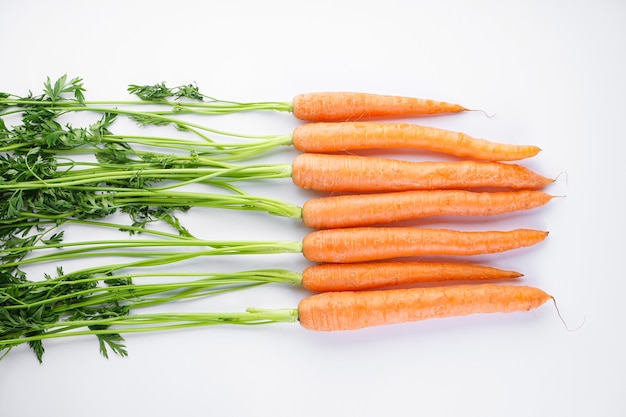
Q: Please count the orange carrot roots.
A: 7